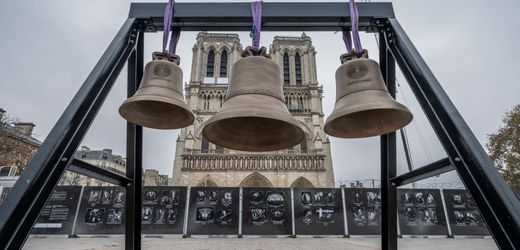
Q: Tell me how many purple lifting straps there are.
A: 3